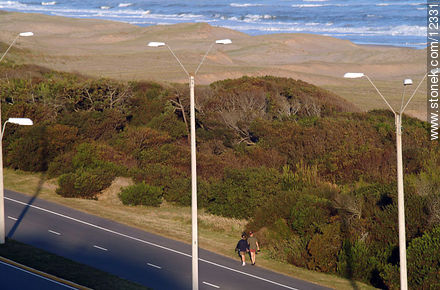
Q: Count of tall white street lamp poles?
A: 3